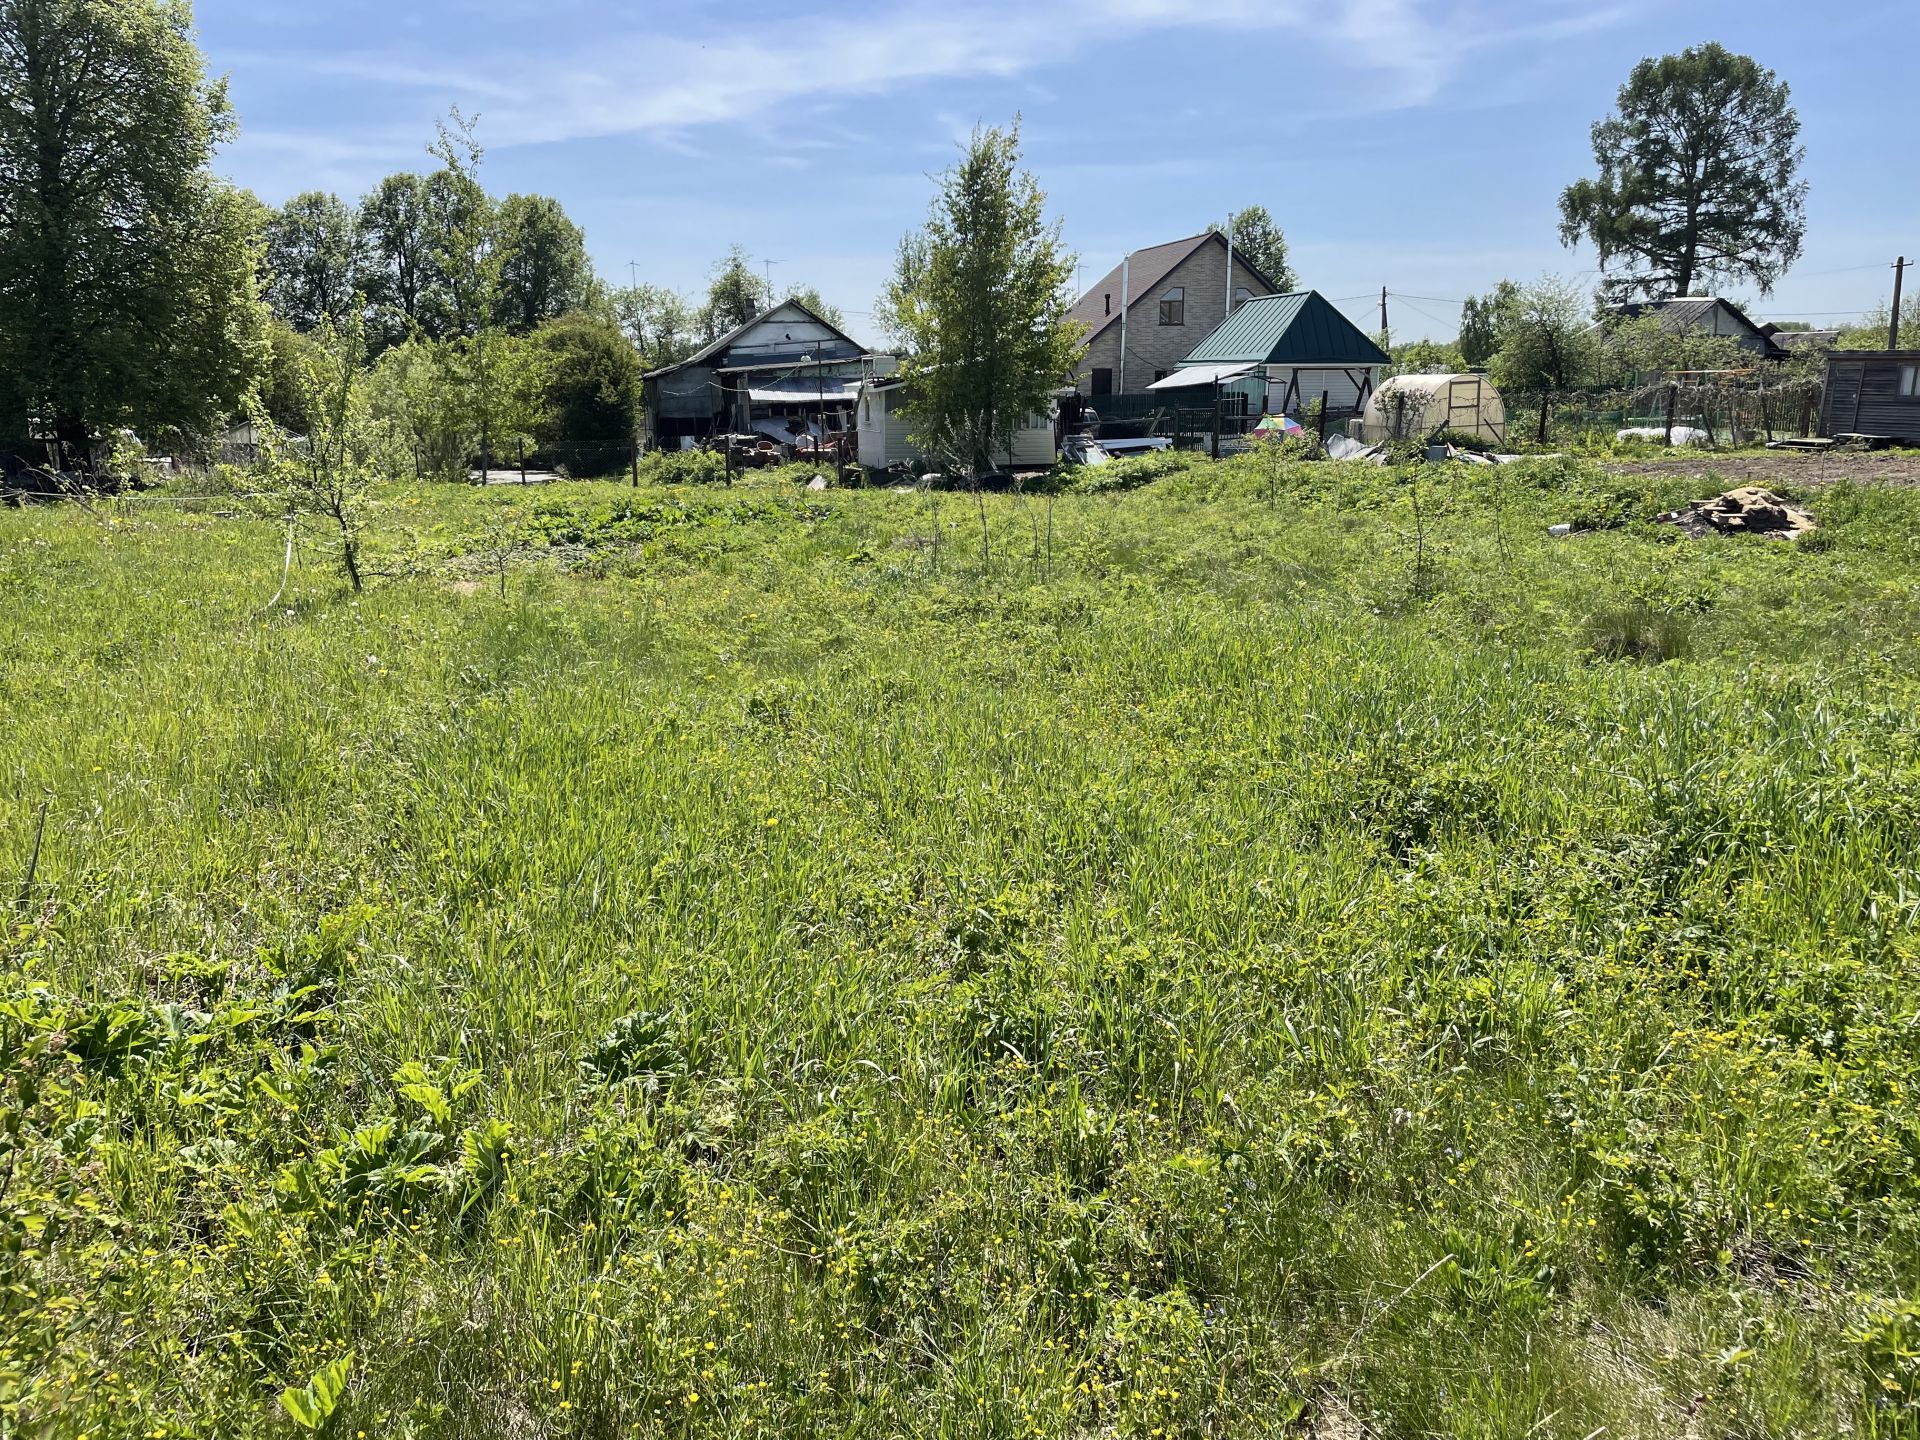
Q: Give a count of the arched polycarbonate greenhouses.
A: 1